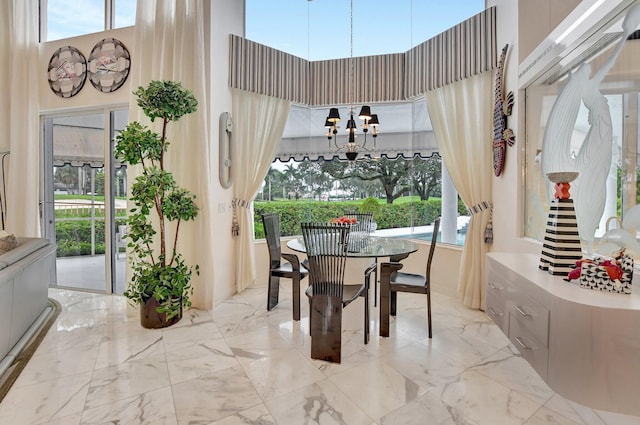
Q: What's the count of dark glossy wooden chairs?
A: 4